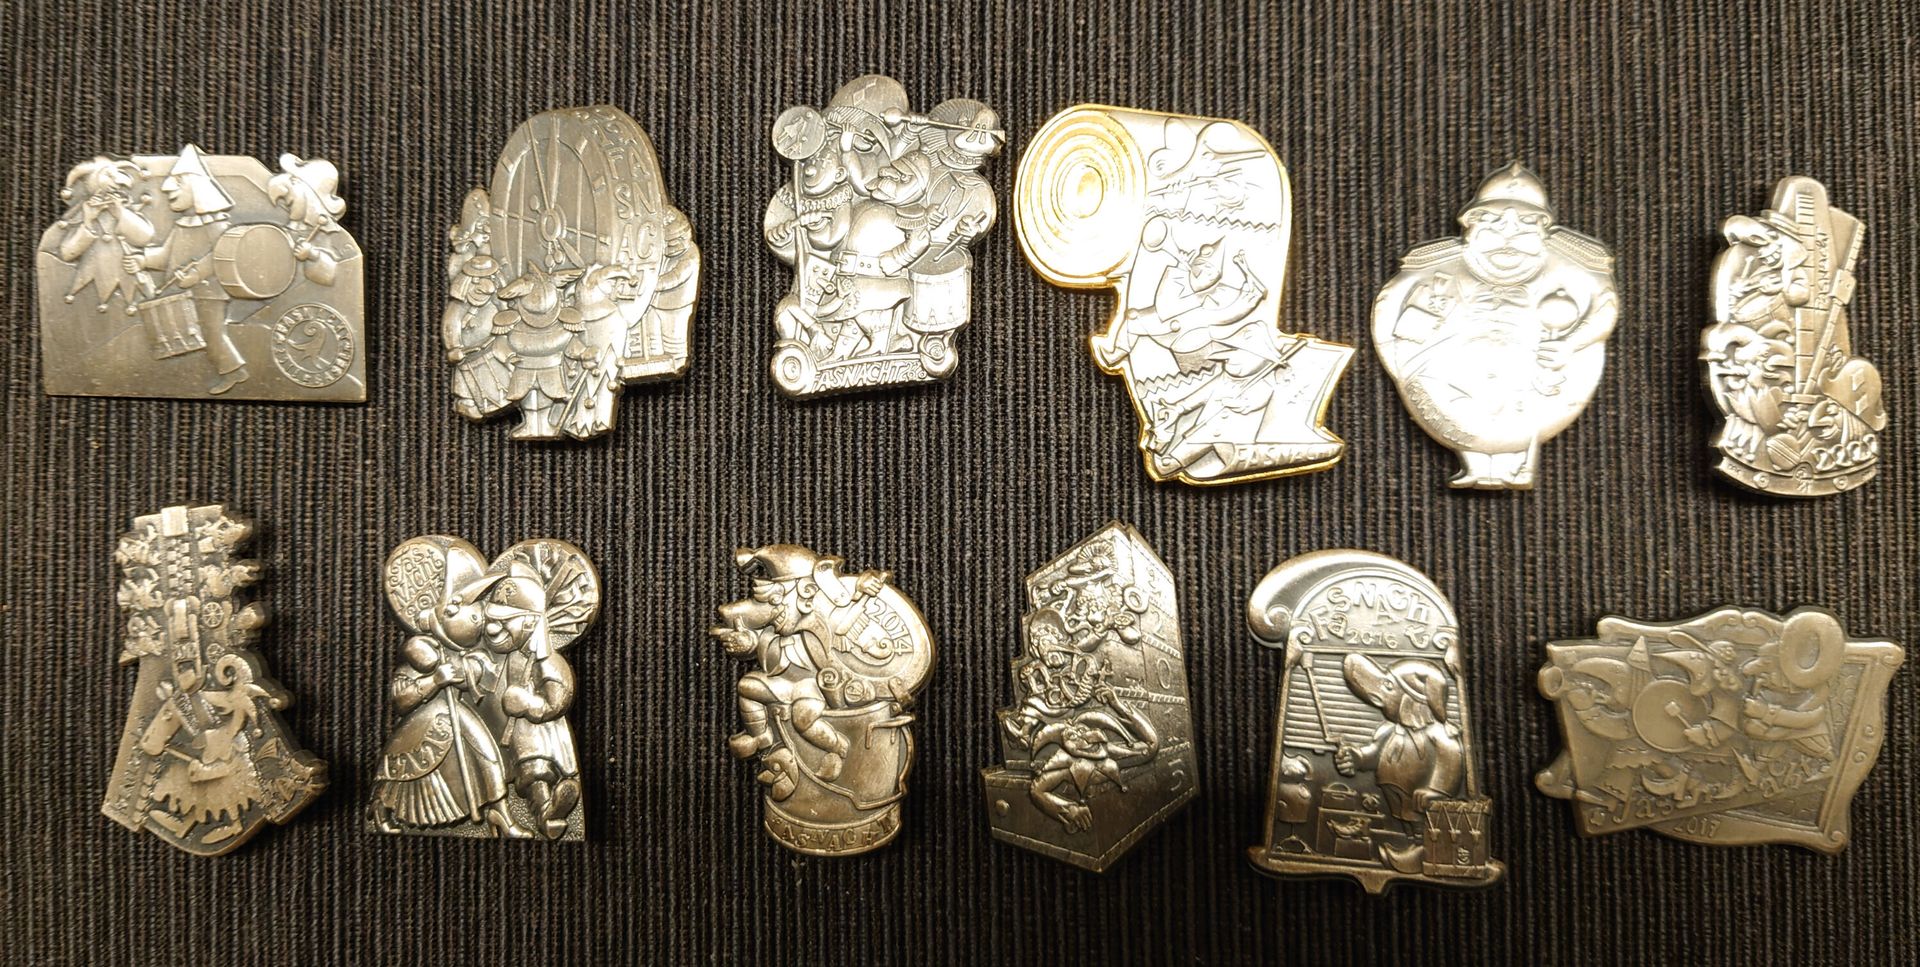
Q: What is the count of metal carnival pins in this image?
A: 12